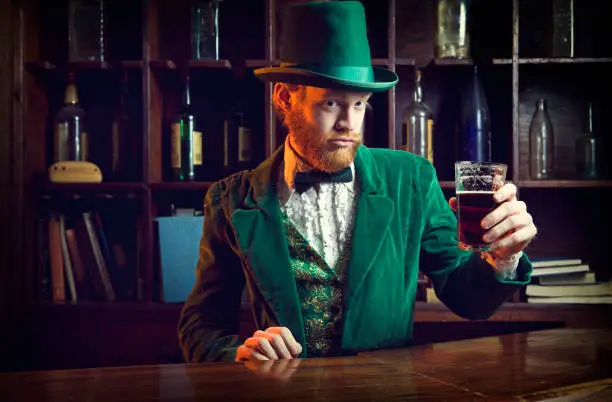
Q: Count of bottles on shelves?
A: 12